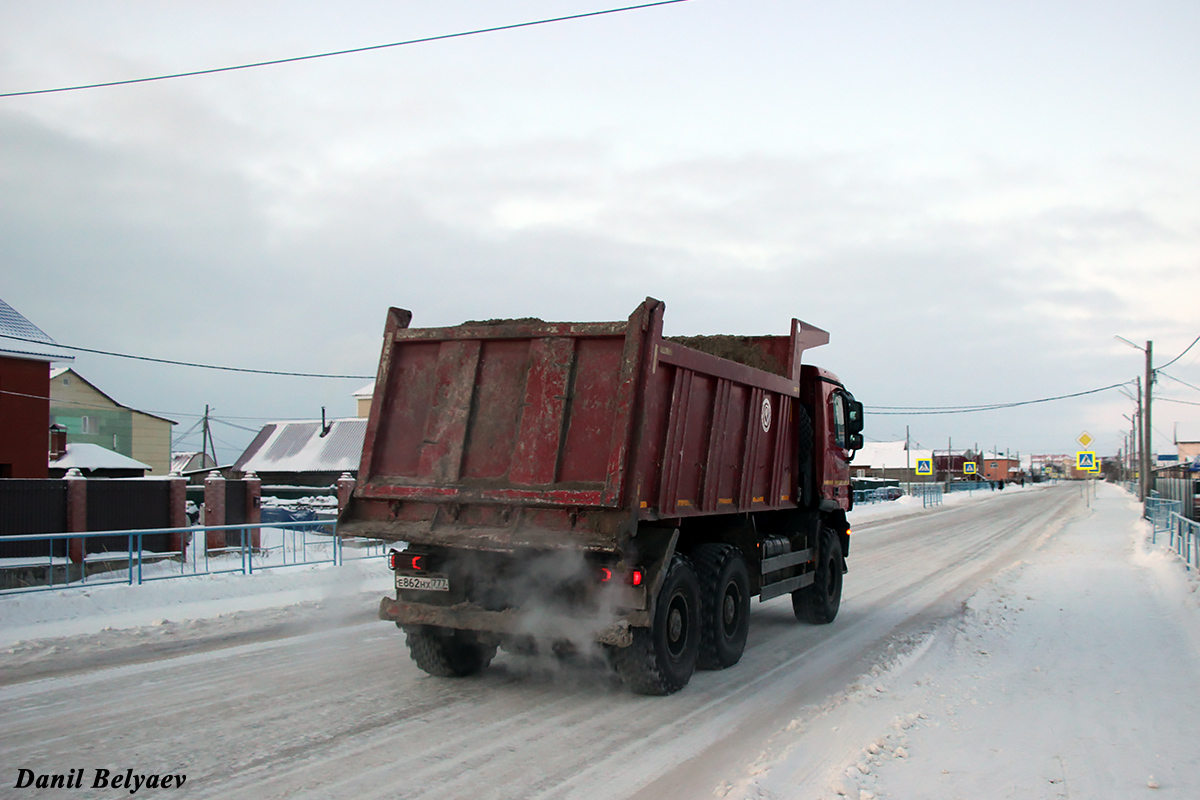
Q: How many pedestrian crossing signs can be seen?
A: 4